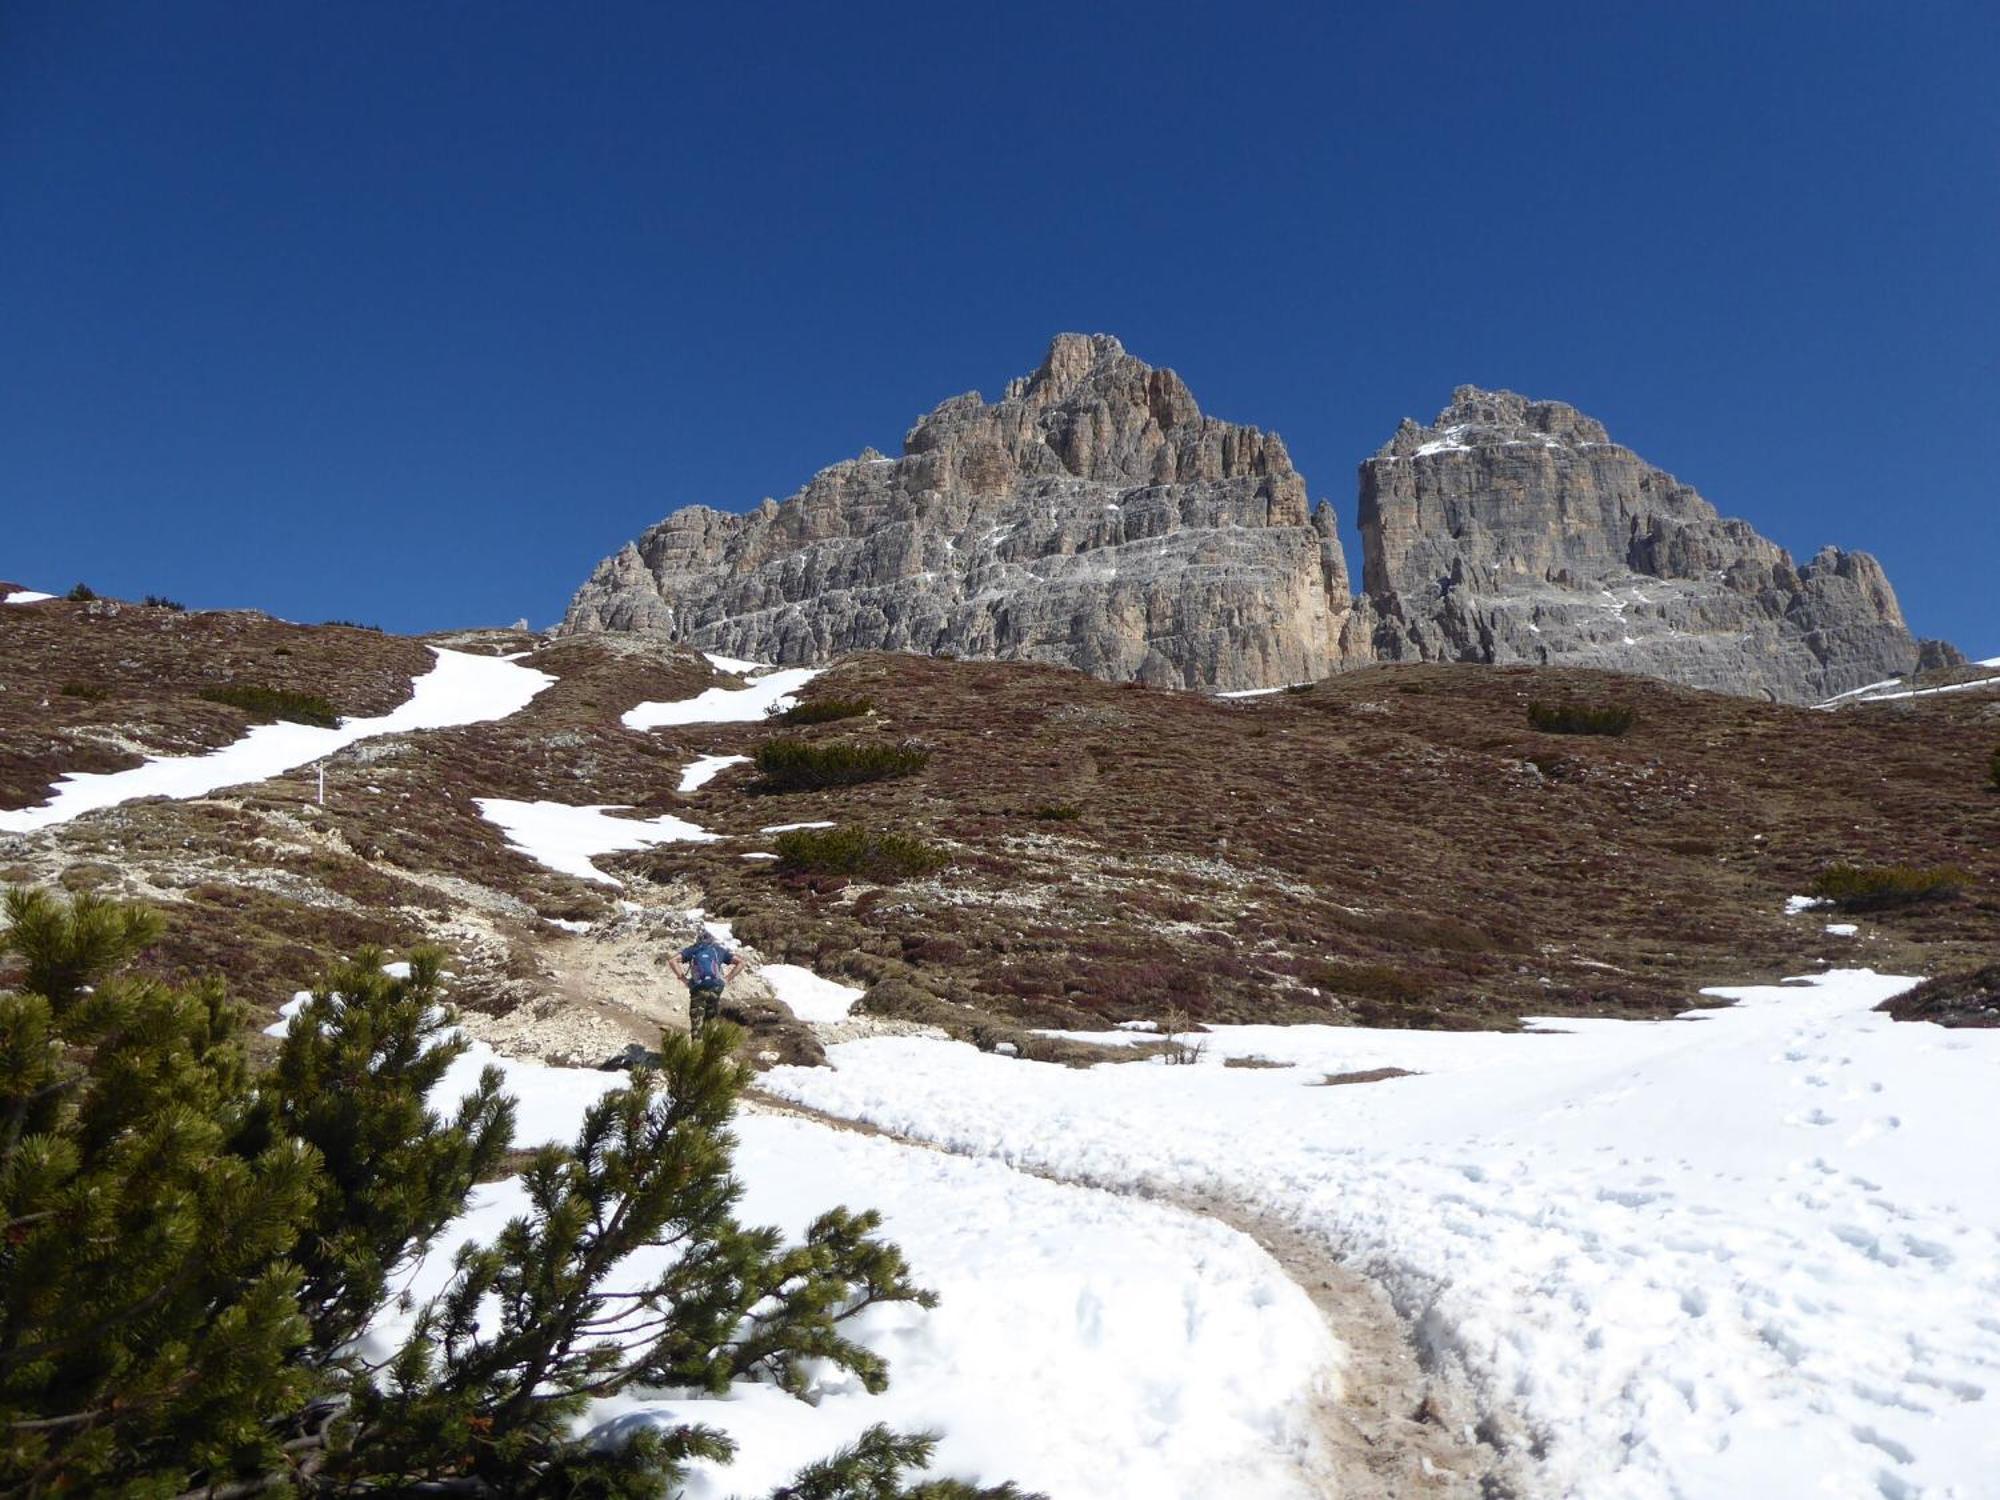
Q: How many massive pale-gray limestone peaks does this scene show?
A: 2